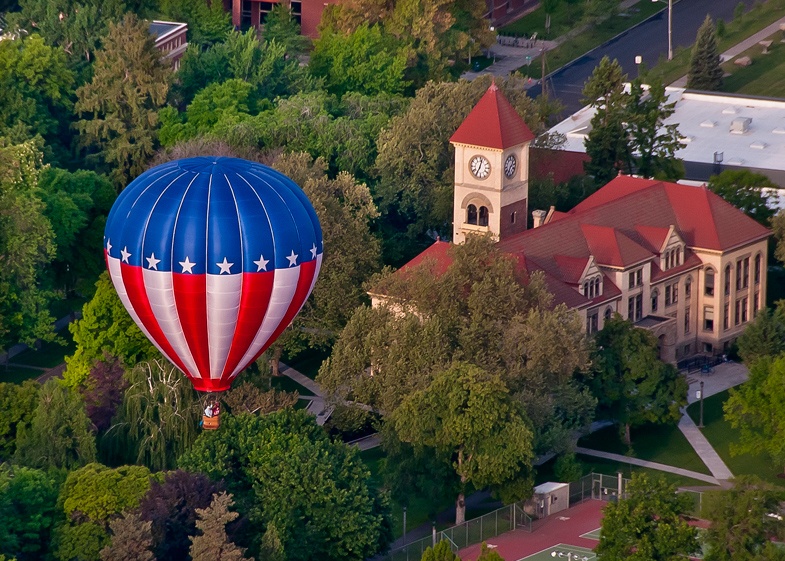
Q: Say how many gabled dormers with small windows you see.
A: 2